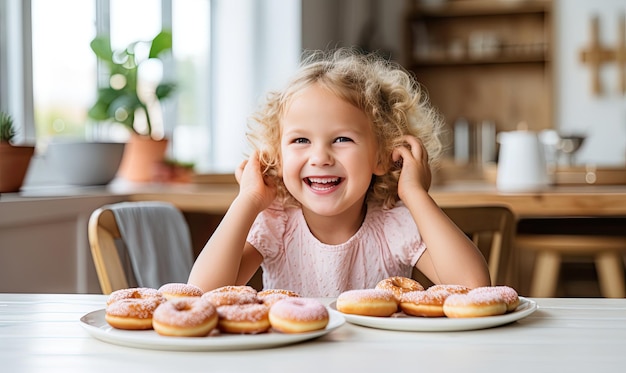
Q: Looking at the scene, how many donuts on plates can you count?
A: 14